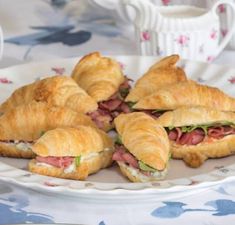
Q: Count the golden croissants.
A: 8